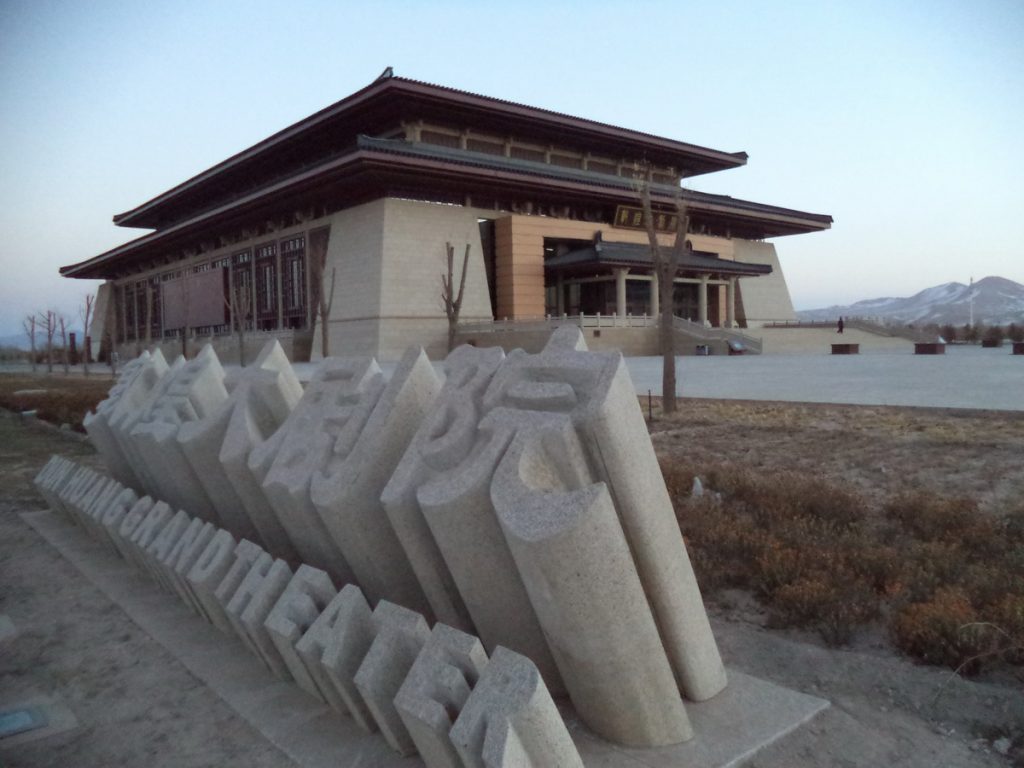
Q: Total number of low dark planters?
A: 4